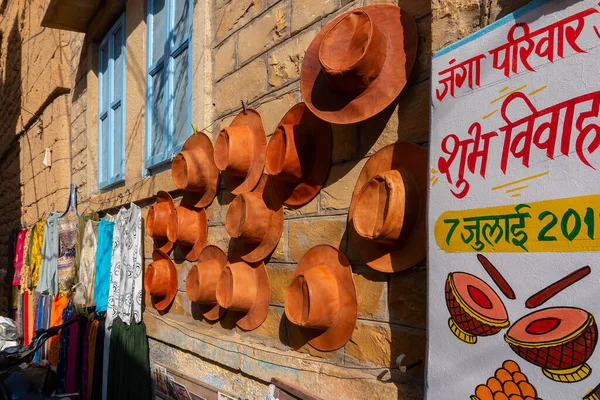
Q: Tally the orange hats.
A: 12